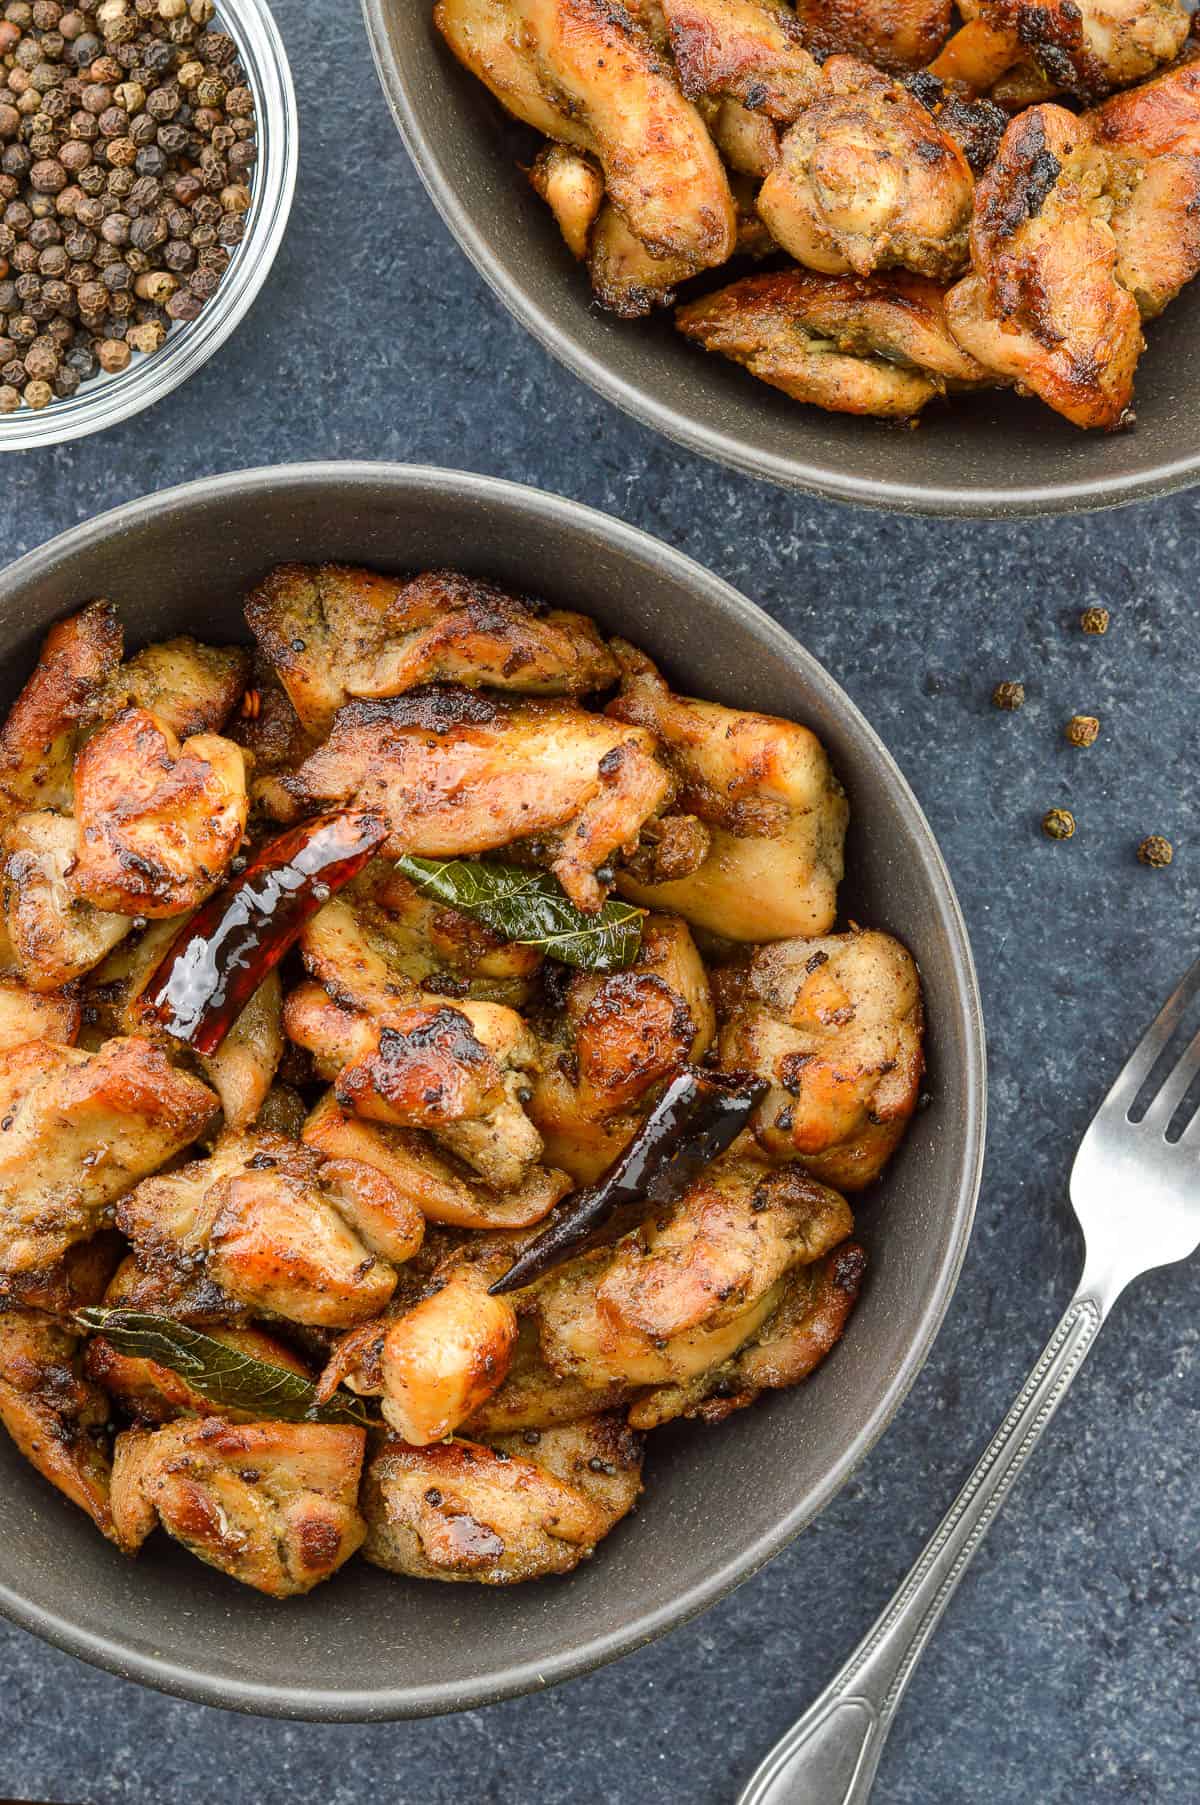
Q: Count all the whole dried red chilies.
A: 2